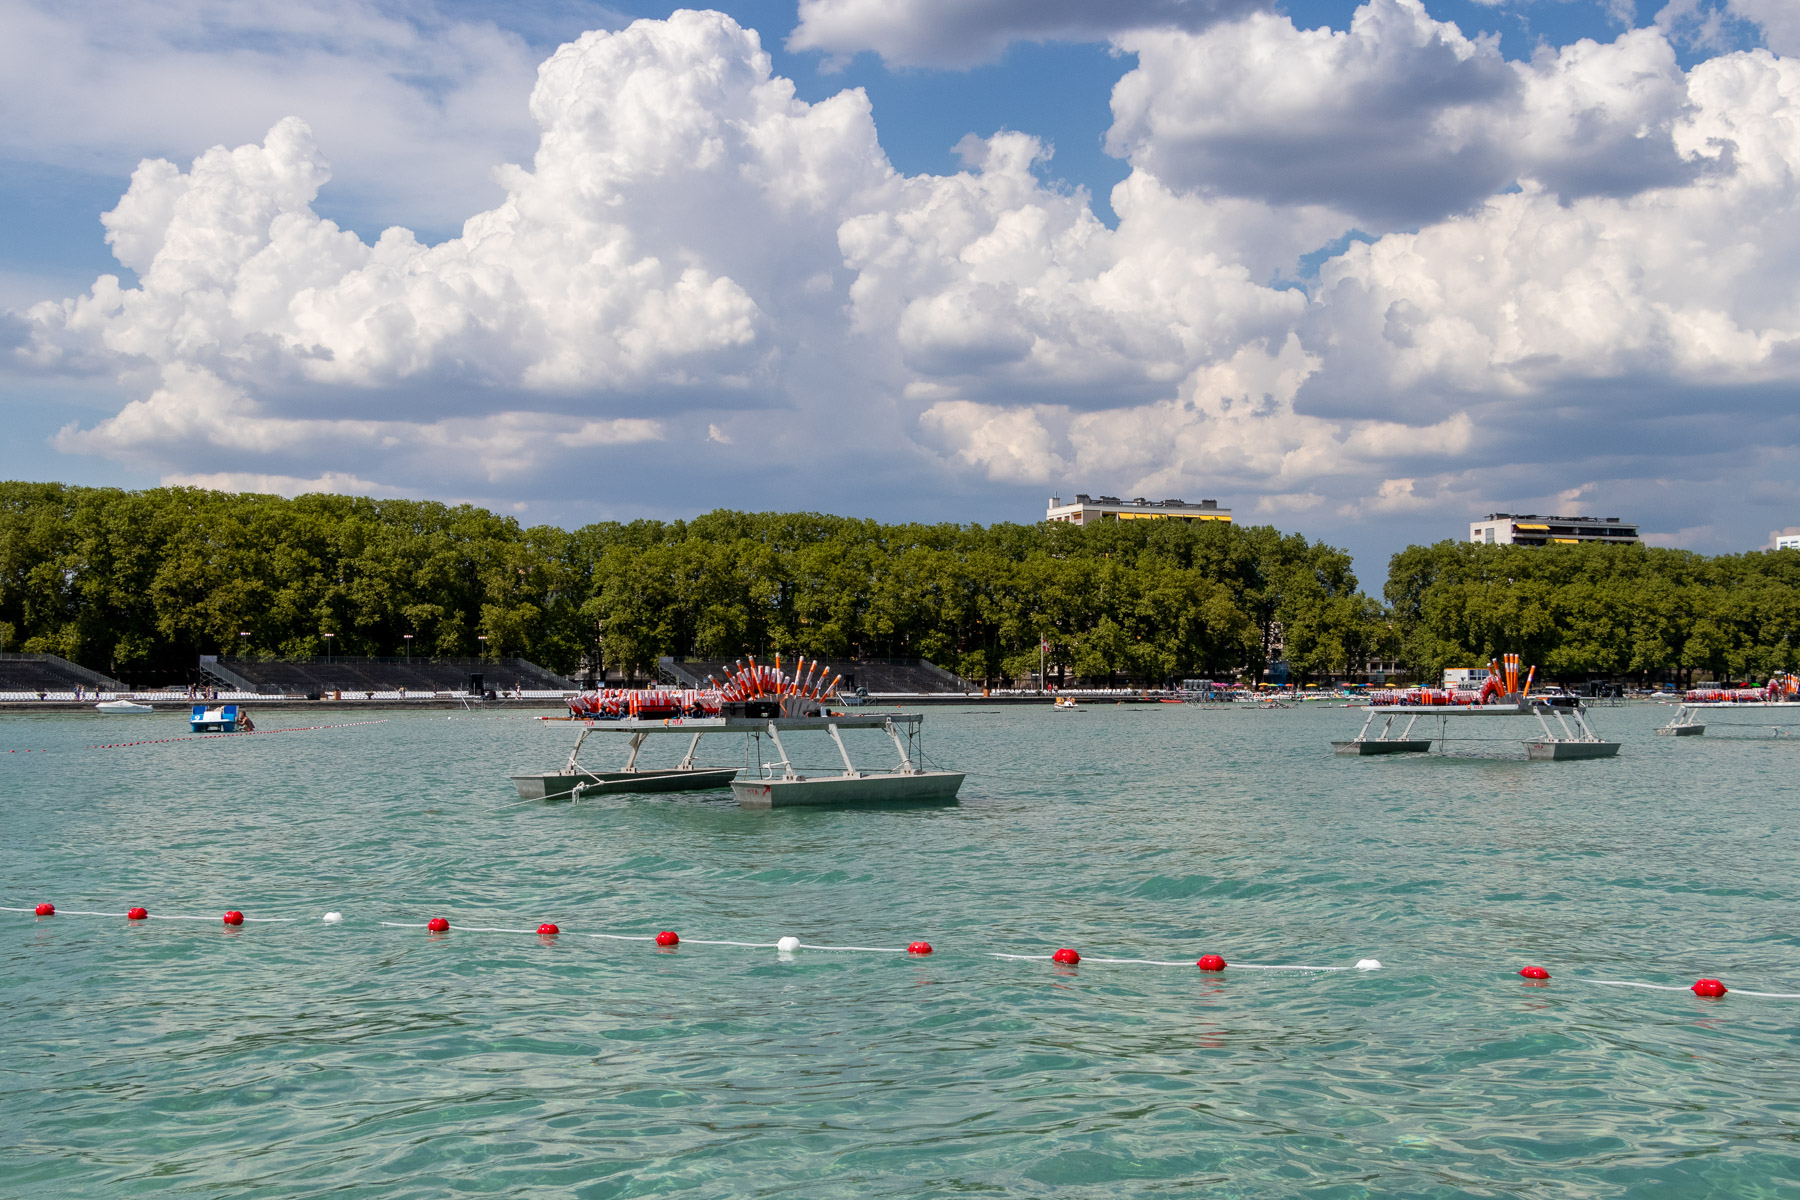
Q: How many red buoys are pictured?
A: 11